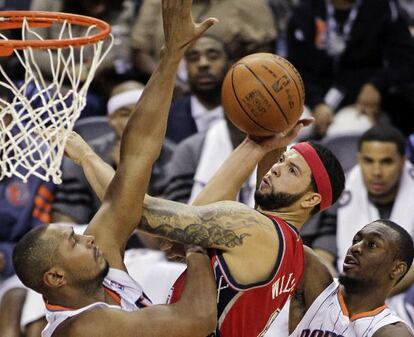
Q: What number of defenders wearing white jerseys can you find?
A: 2